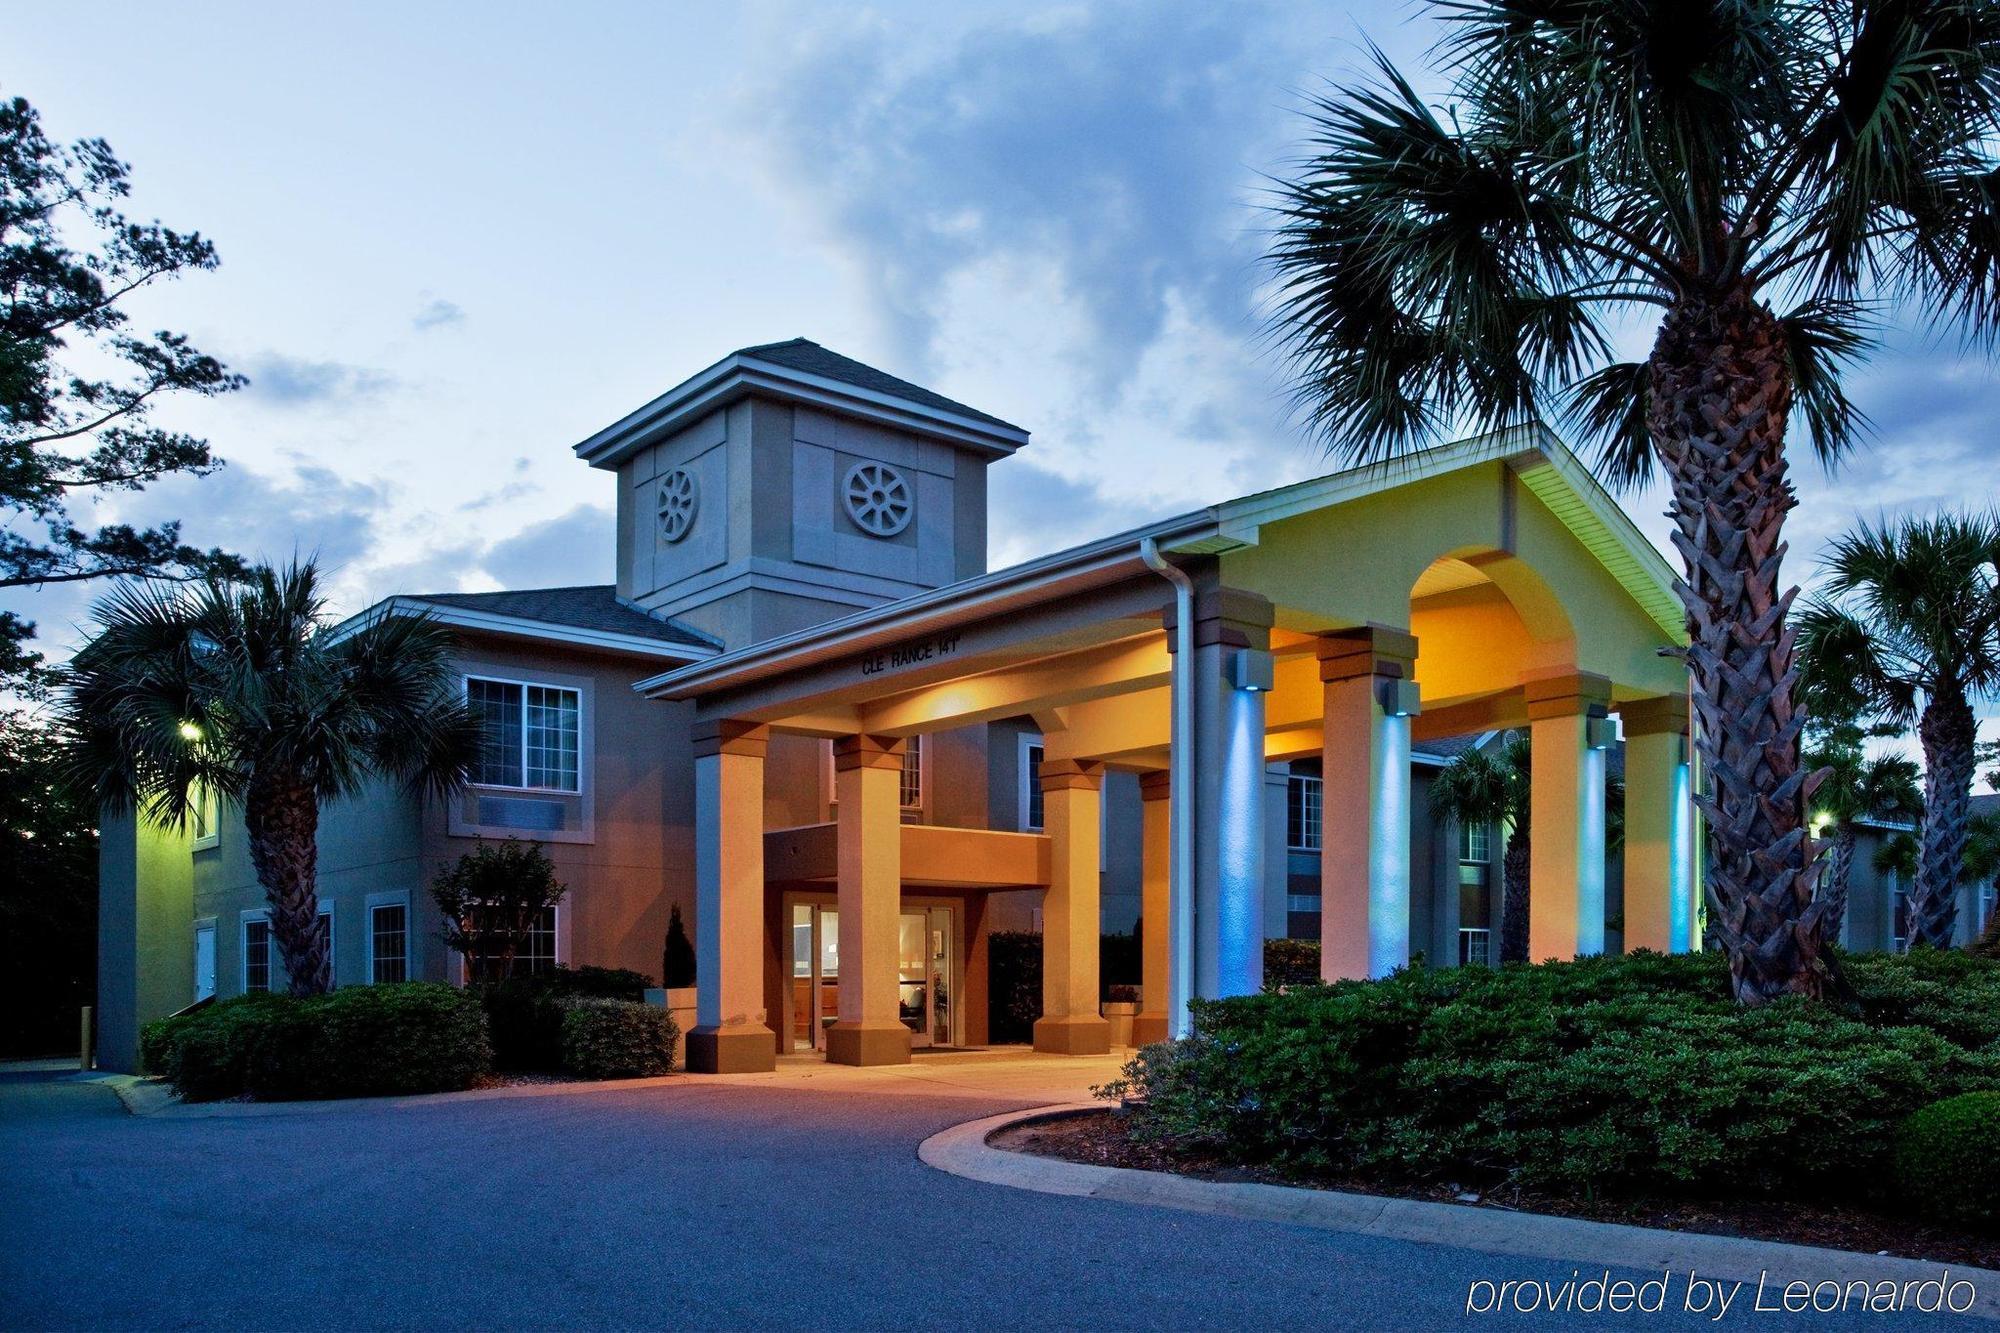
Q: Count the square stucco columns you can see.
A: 8